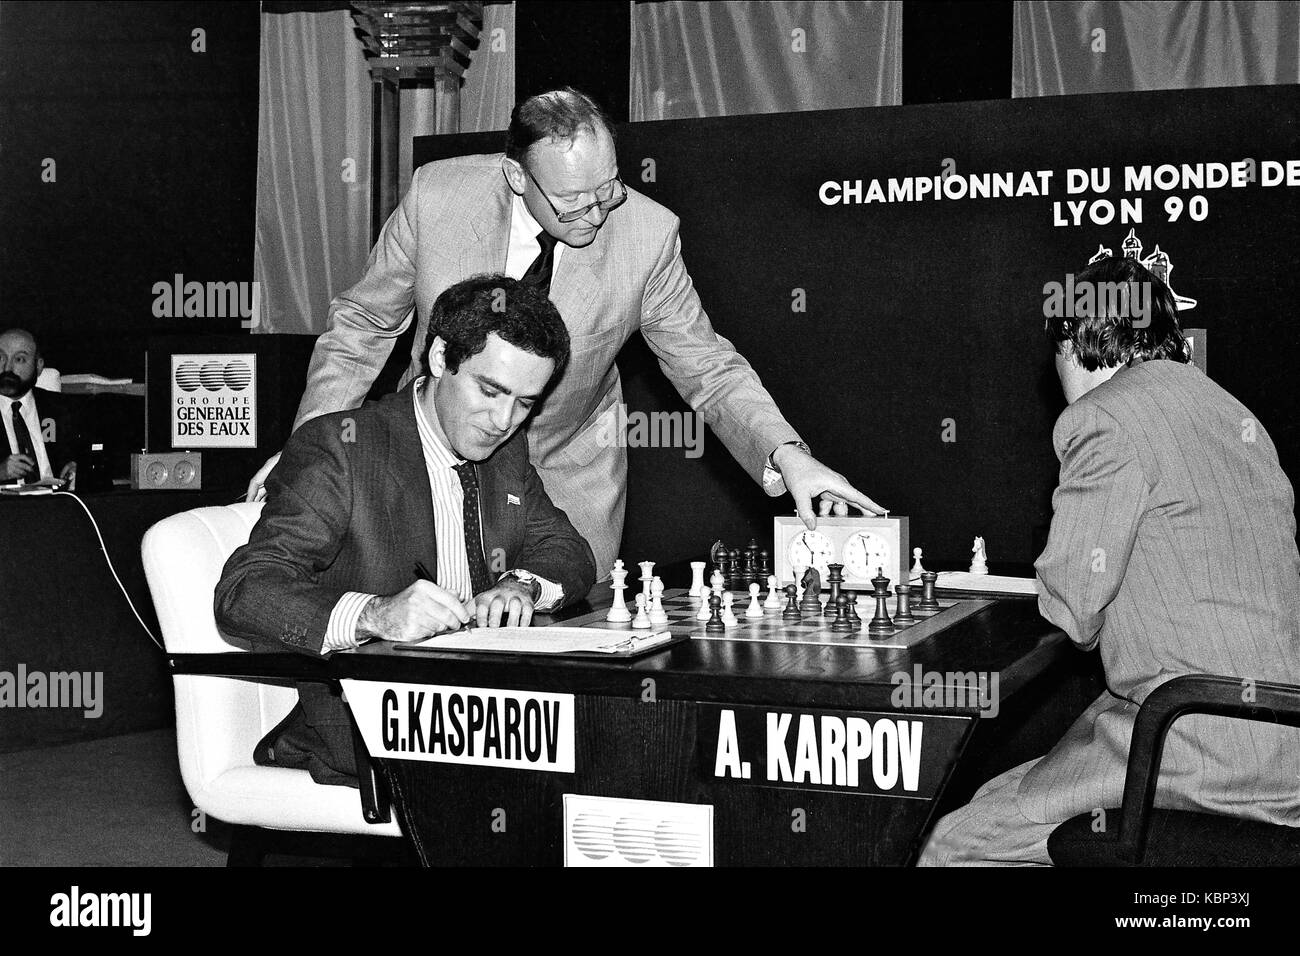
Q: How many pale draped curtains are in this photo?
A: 3